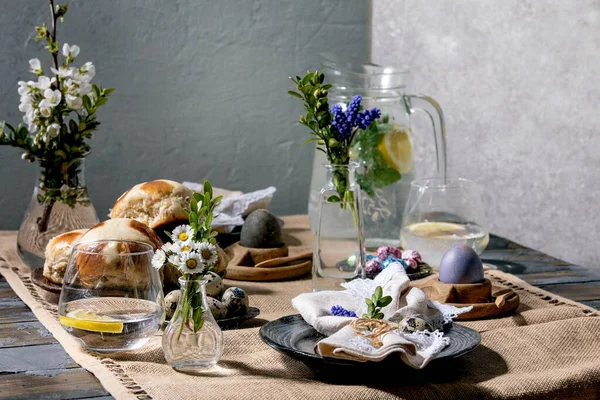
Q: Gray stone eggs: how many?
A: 1